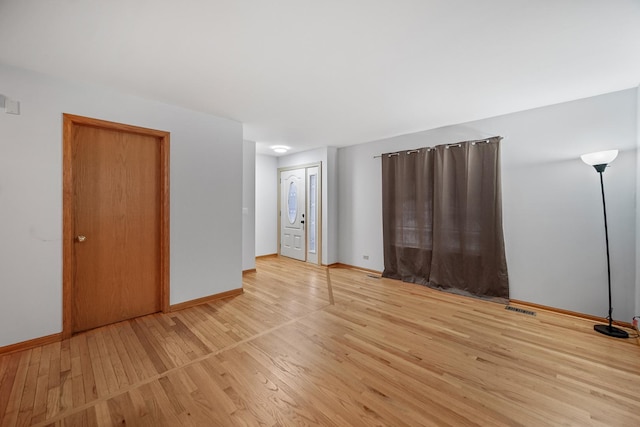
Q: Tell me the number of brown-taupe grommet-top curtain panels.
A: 2